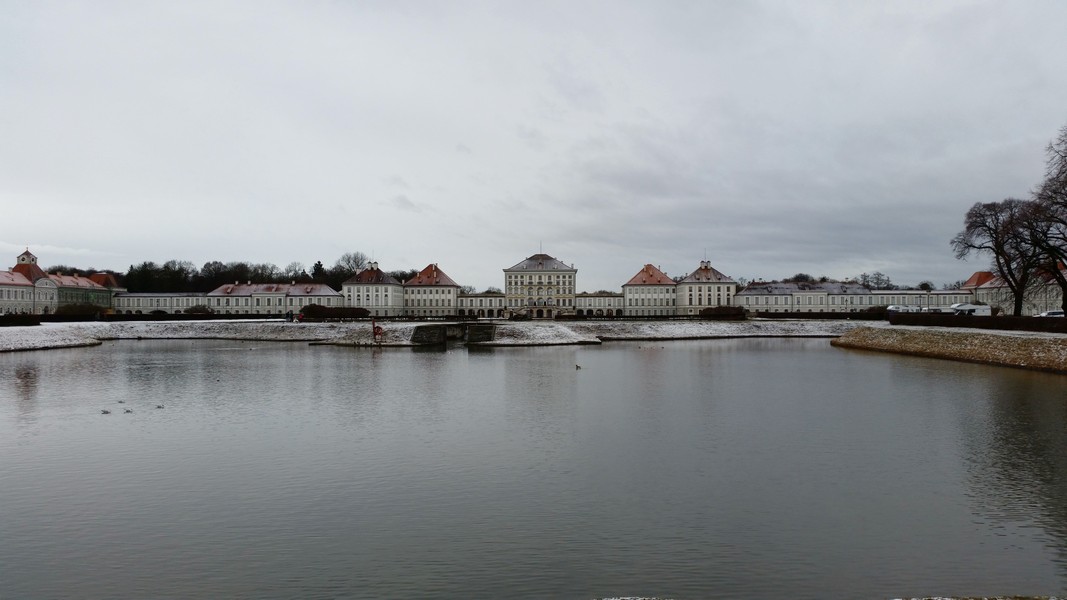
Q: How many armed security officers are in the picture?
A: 0